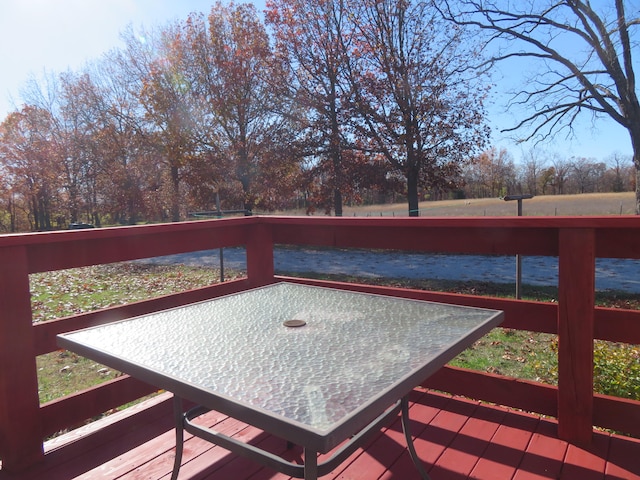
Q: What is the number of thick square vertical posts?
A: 3